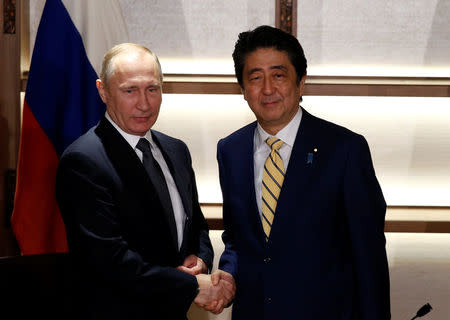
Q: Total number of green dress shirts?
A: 0